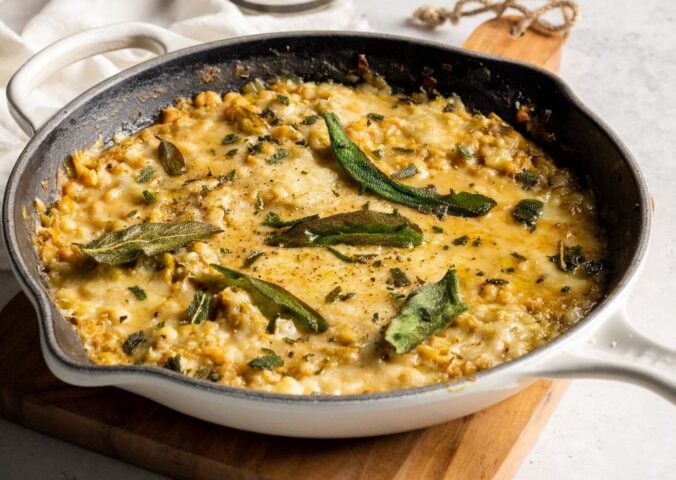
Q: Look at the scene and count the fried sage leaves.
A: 6